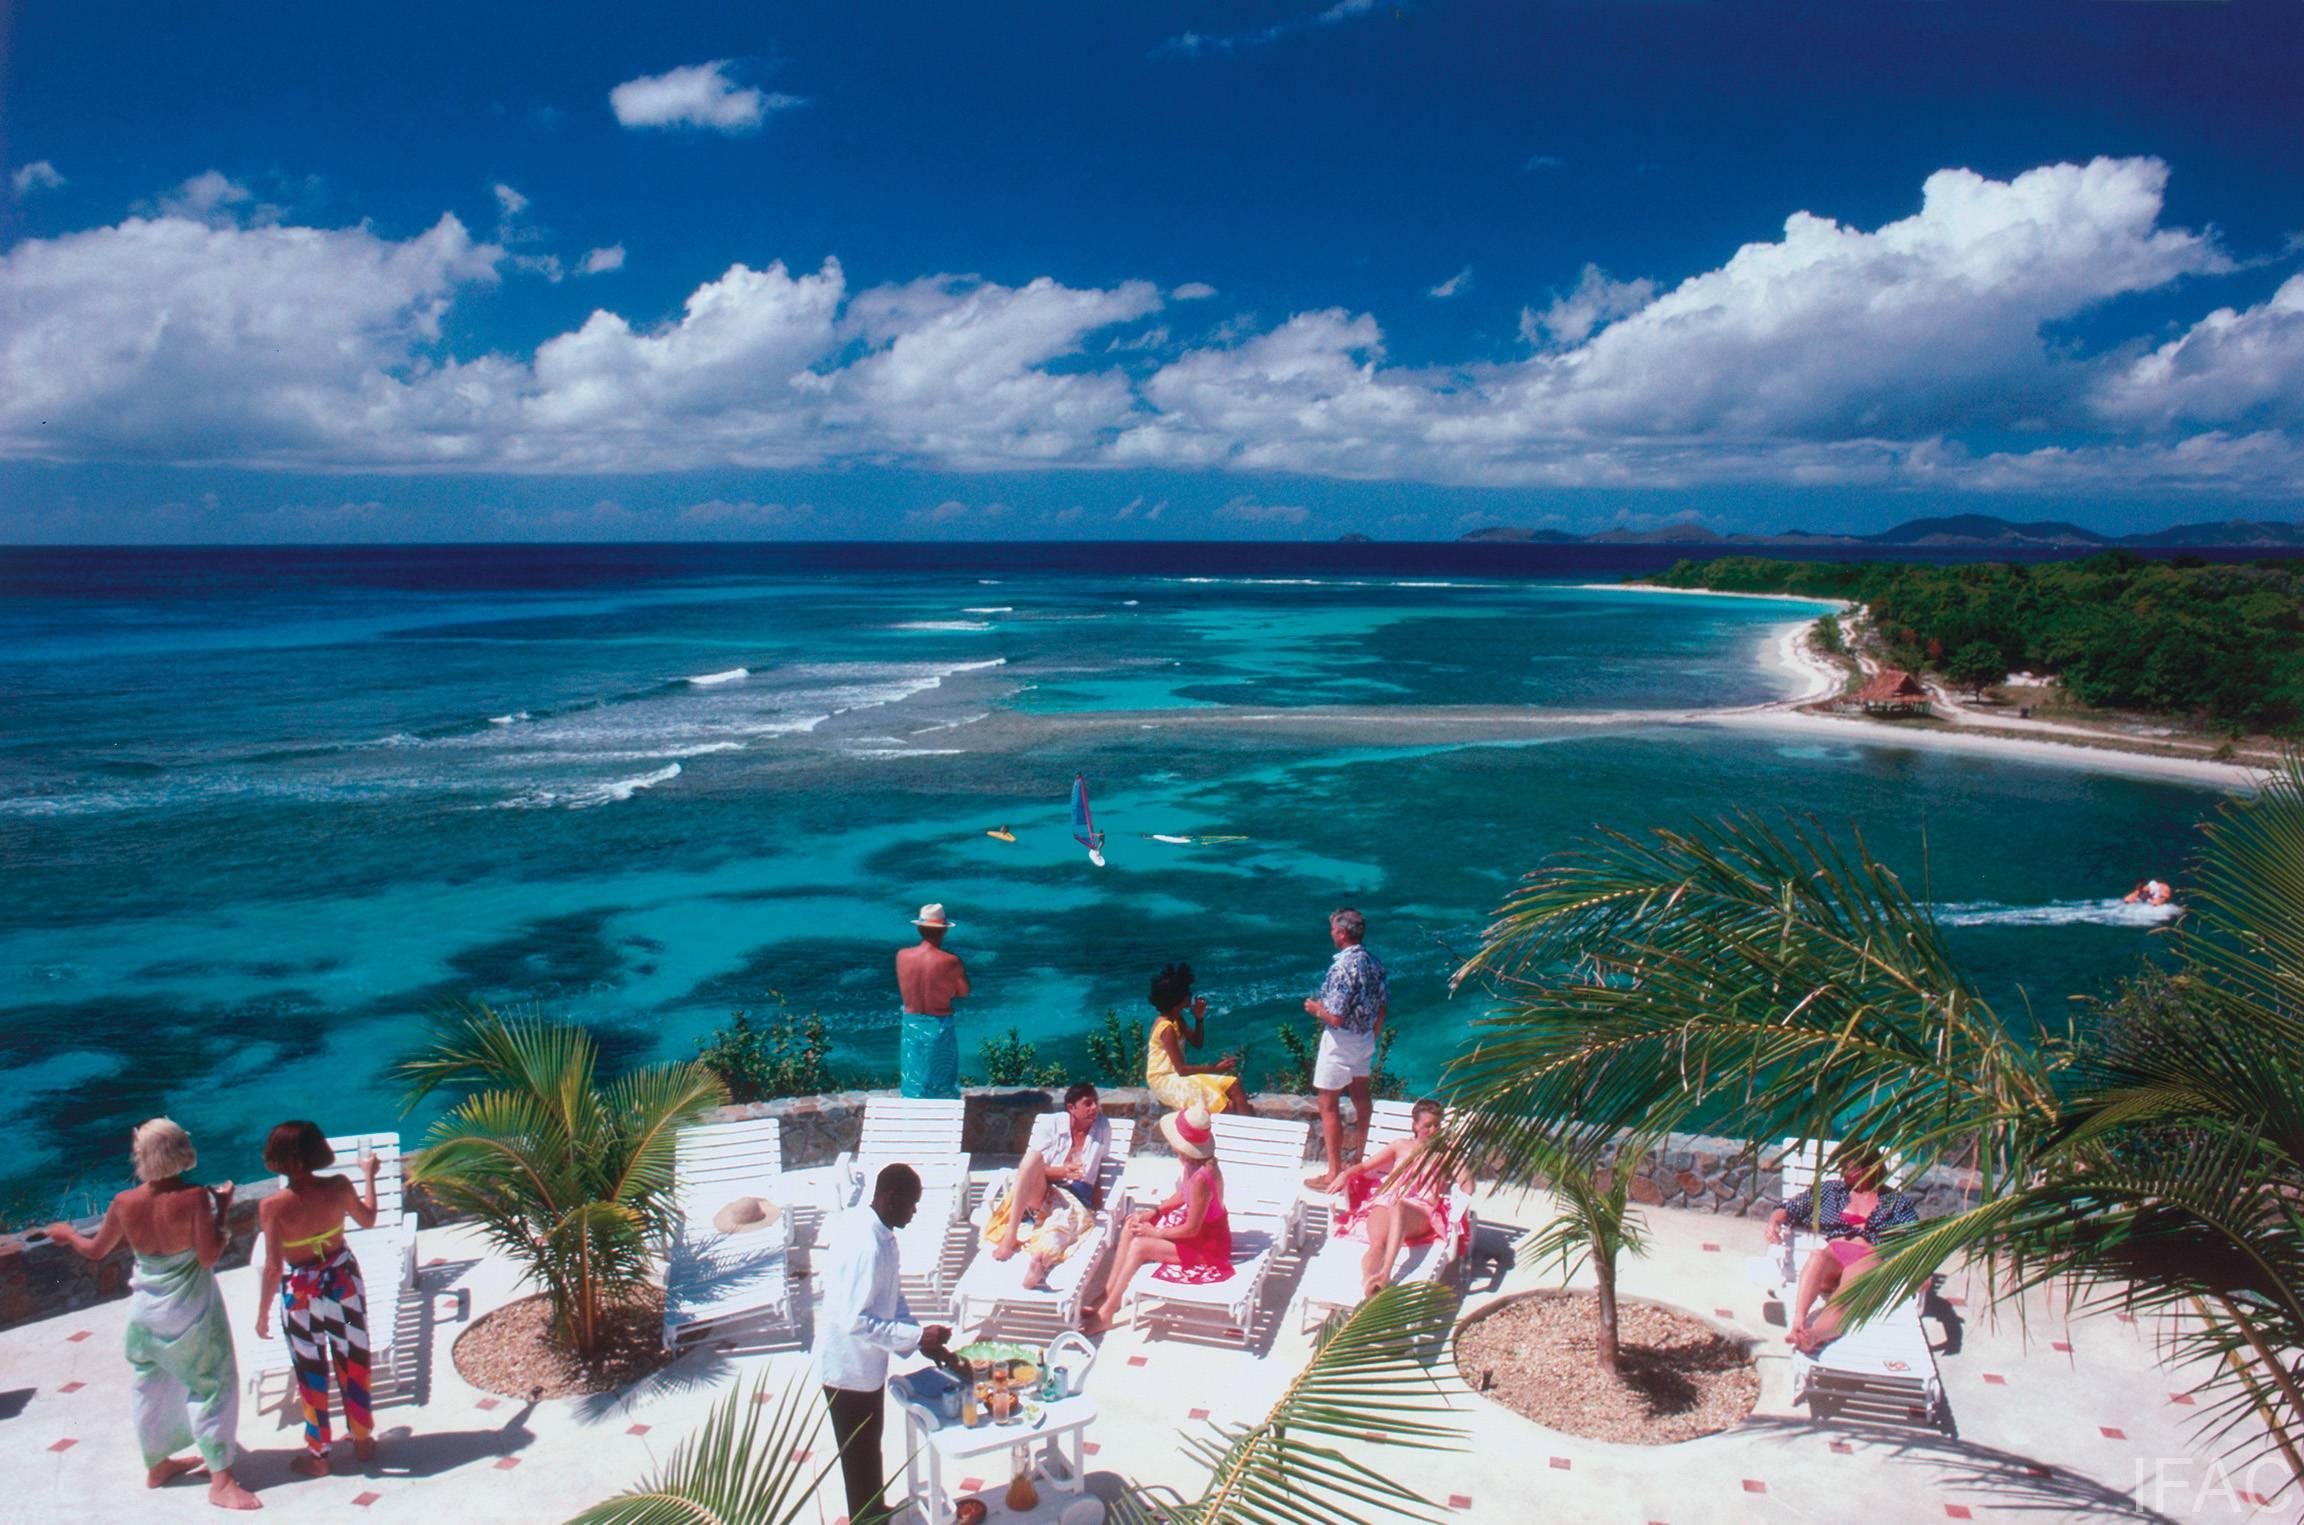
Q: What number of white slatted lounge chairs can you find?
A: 7